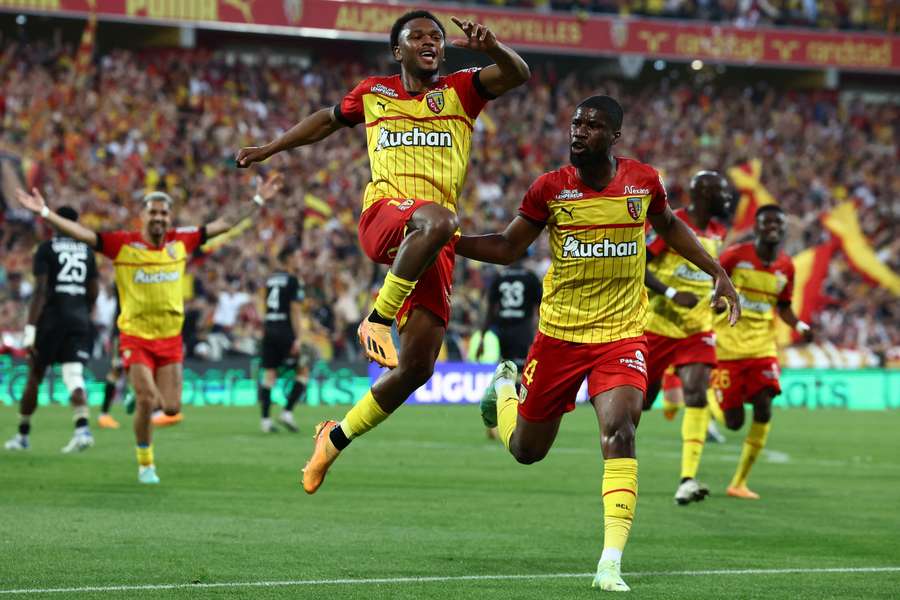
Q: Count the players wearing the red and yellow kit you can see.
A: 5